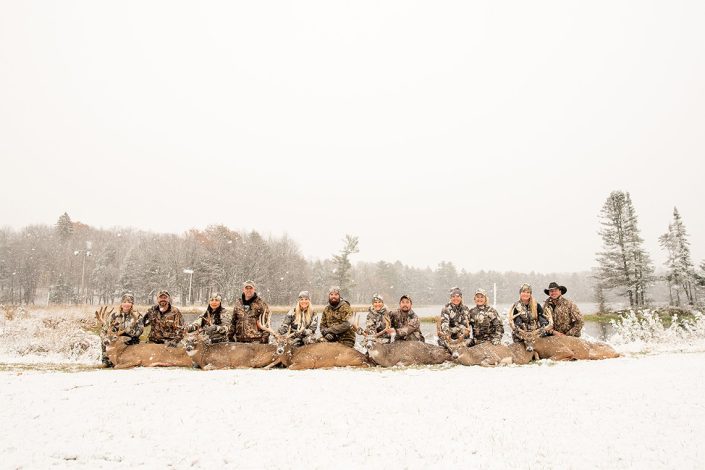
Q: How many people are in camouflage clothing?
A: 12